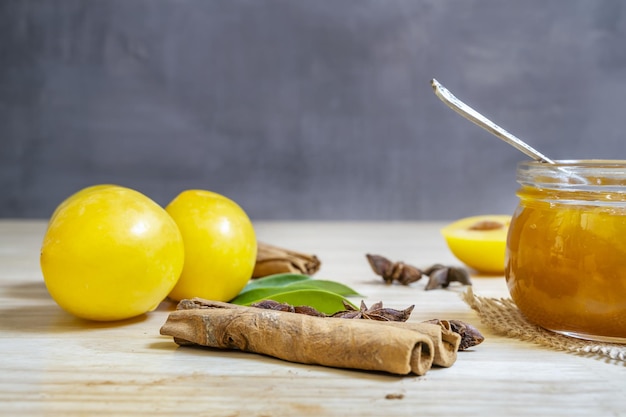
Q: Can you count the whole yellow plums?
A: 2